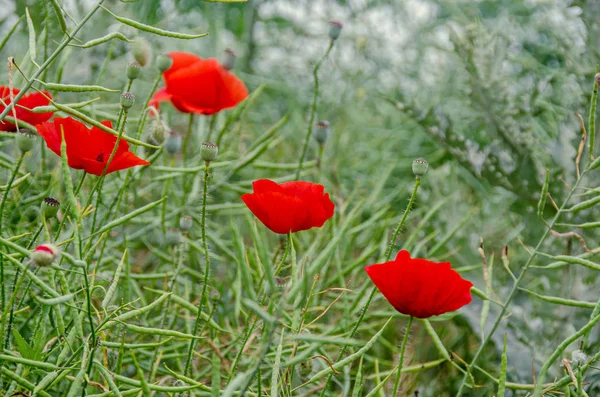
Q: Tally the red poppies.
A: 5